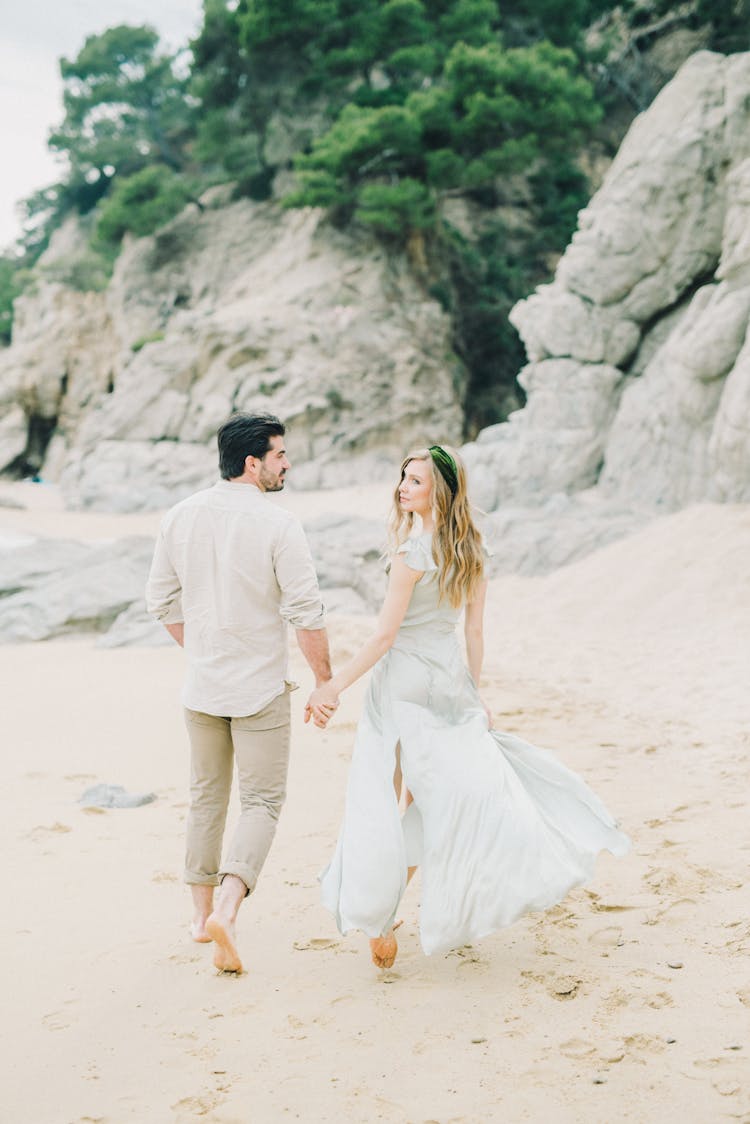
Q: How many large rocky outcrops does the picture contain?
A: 2